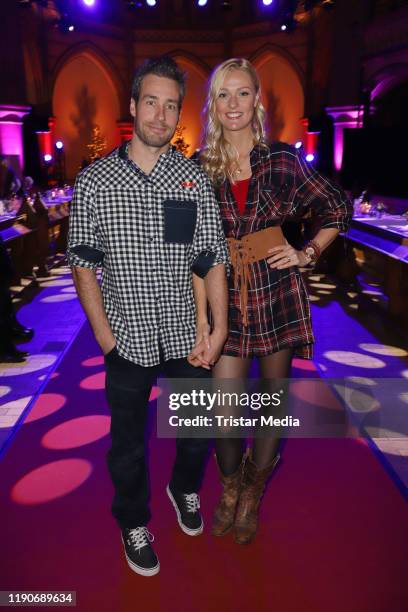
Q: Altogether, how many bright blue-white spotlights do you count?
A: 10